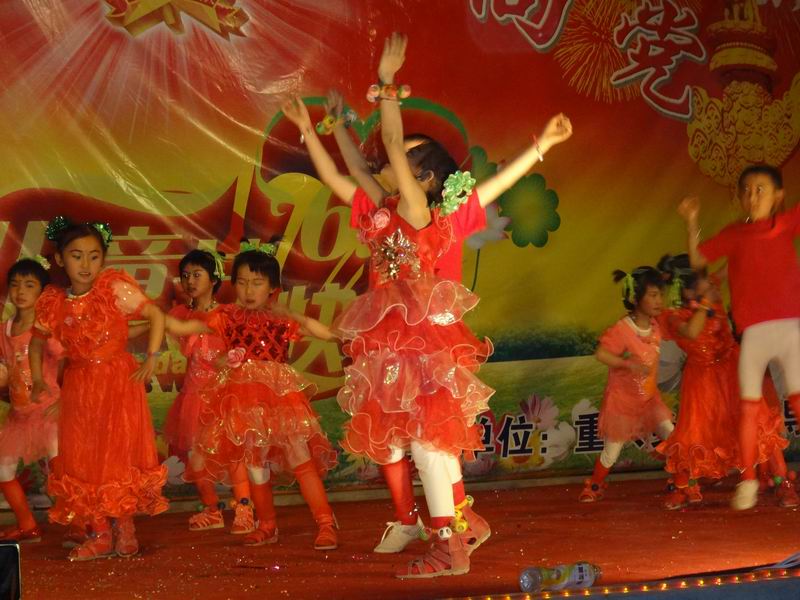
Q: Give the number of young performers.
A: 9